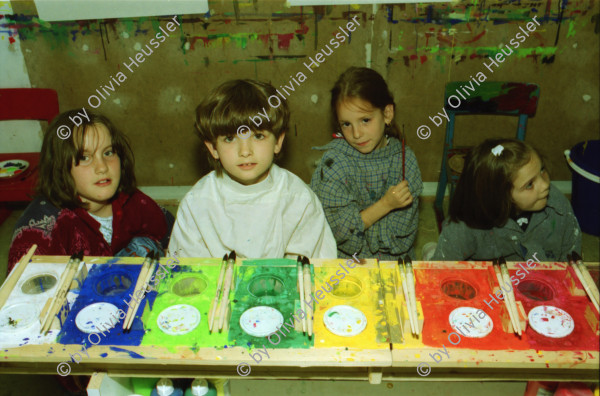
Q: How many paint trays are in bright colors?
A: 6